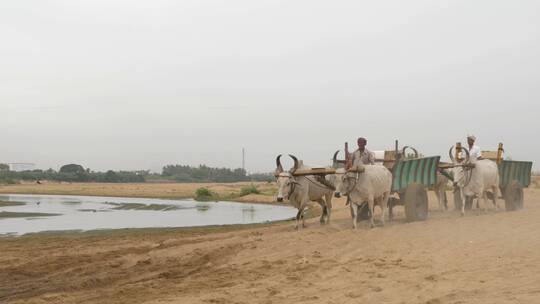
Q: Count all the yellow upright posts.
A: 2